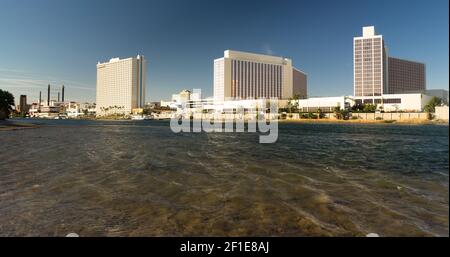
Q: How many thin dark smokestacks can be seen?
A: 4